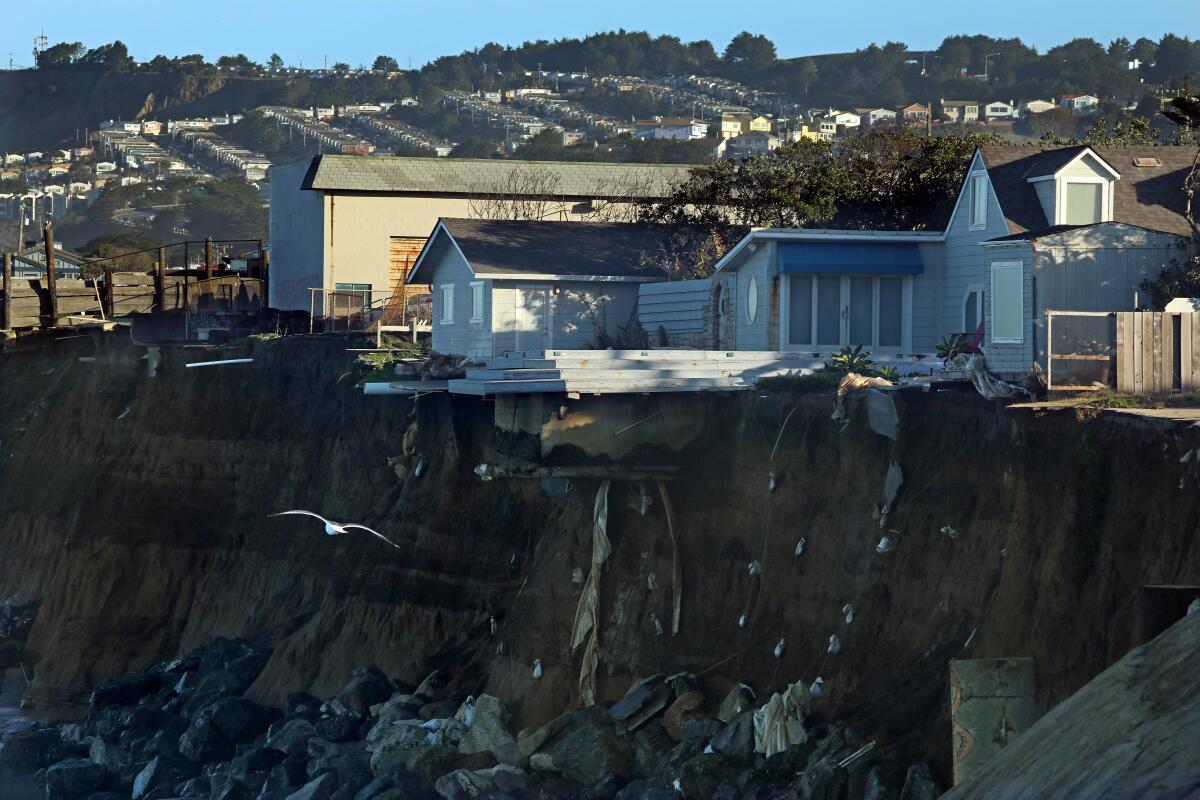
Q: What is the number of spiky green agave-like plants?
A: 3